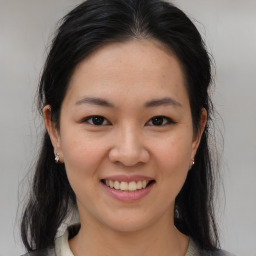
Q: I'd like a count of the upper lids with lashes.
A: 2